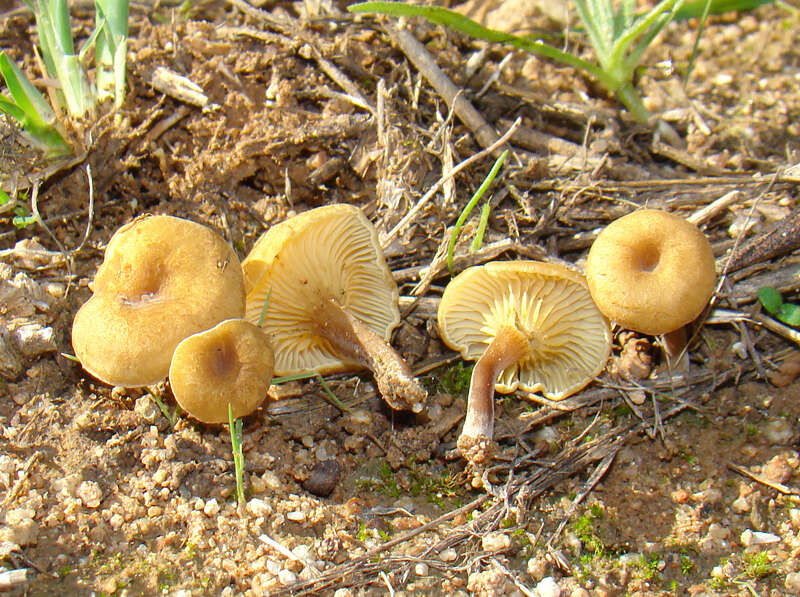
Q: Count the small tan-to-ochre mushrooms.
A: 5